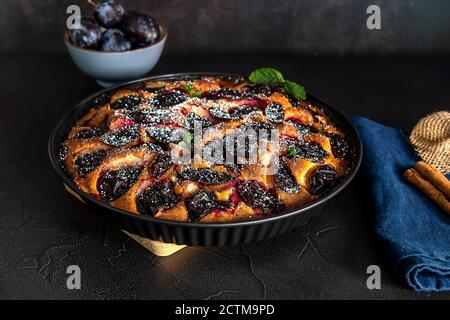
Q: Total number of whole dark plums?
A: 4